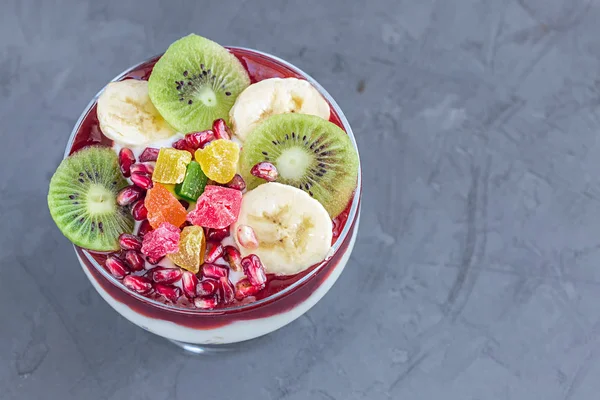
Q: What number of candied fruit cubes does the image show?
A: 7